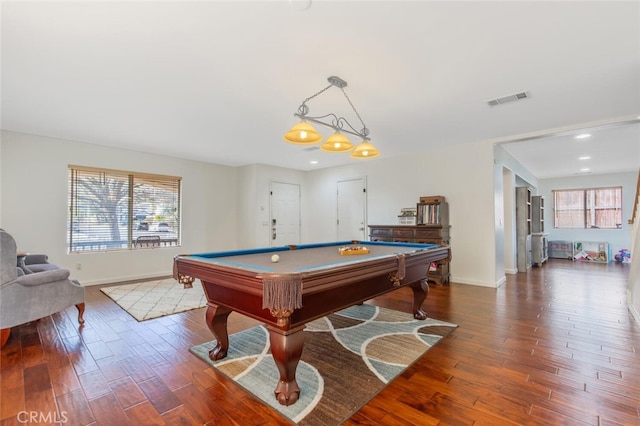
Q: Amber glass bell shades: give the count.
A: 3